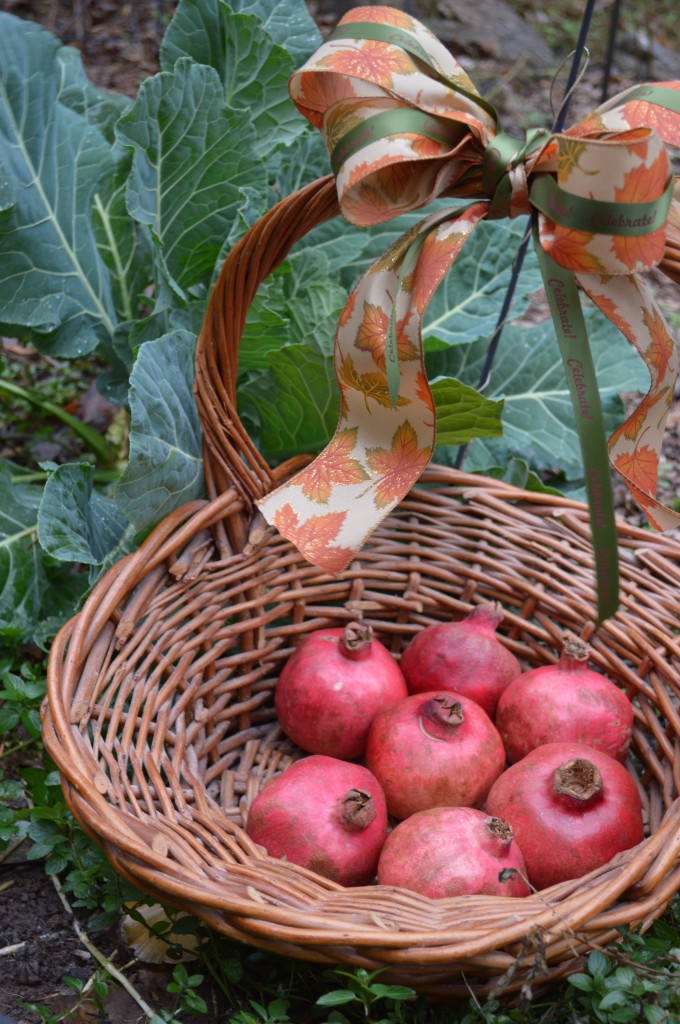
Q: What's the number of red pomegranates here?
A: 7